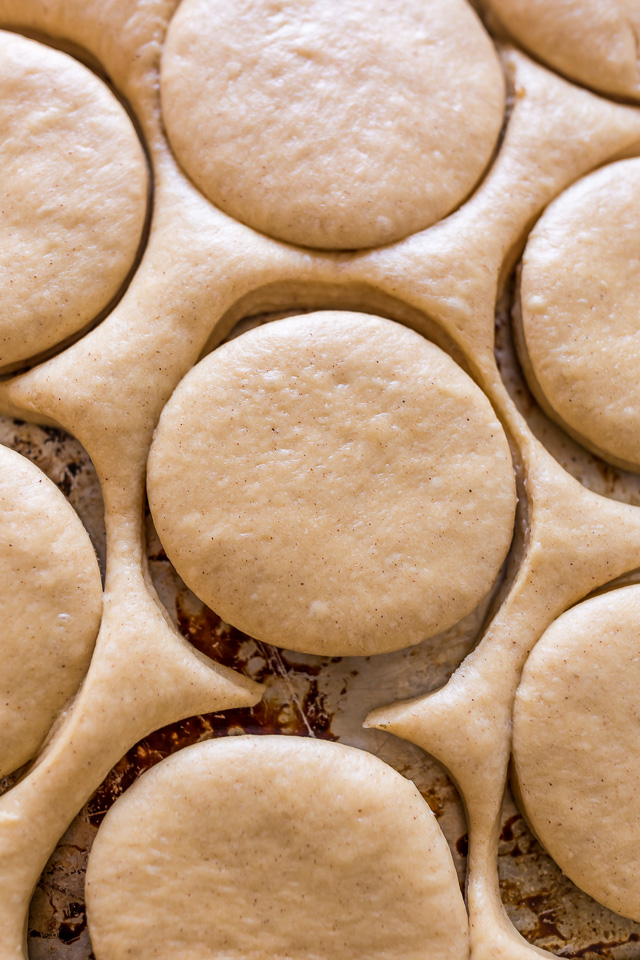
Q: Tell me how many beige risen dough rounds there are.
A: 8